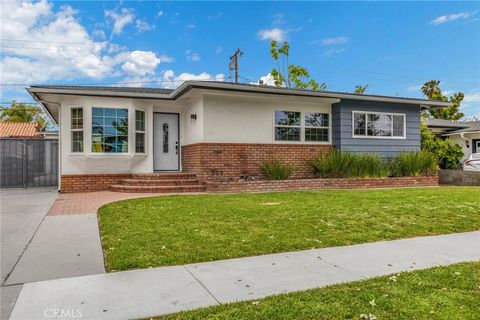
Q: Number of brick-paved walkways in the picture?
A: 1